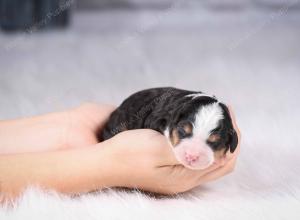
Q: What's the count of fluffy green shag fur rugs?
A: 0